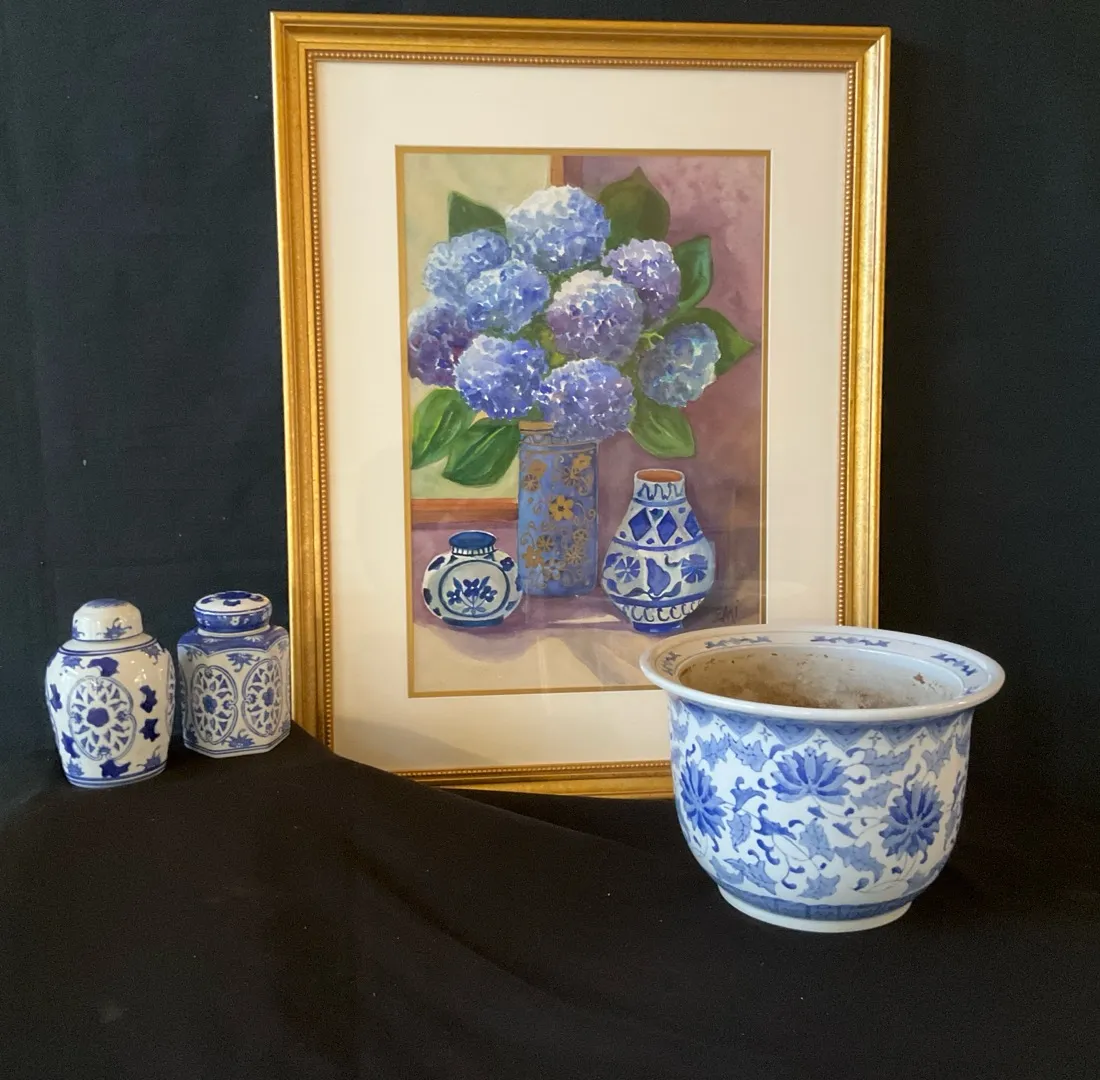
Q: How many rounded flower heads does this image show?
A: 9